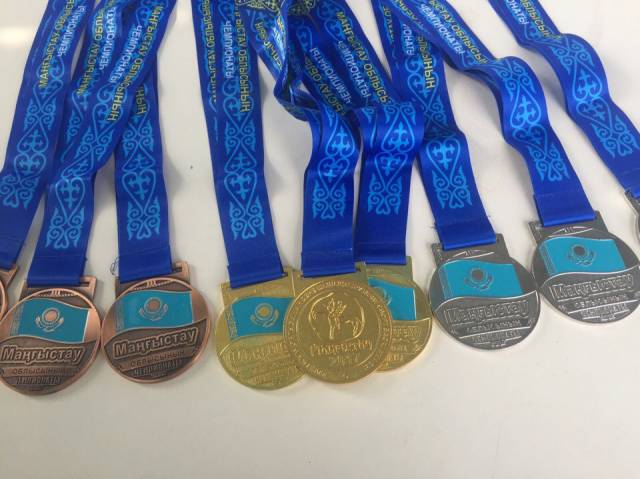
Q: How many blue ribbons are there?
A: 9